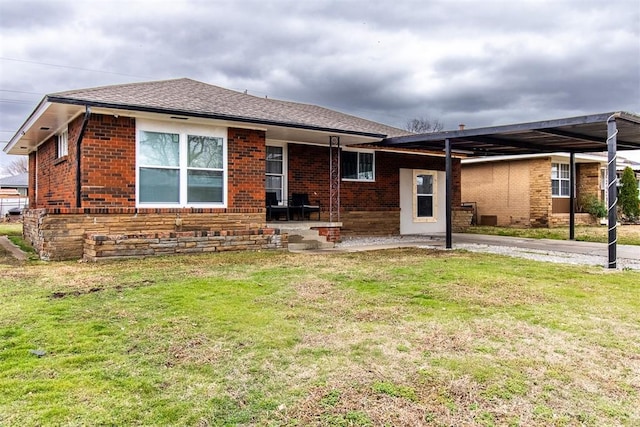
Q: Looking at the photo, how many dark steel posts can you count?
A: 3